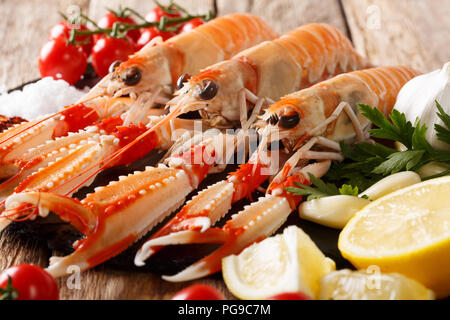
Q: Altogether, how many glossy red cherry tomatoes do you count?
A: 10